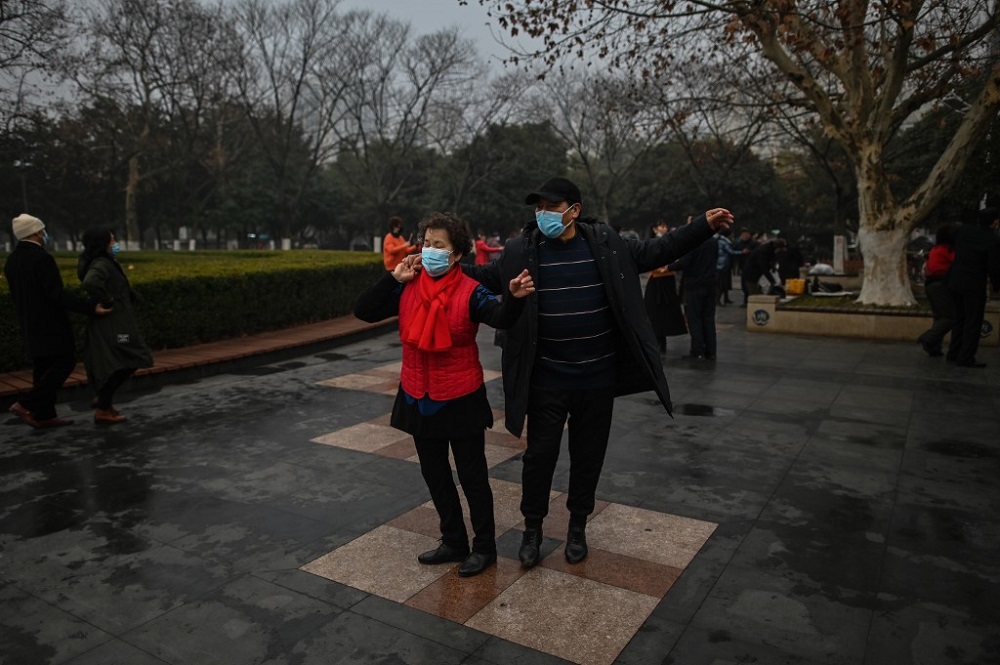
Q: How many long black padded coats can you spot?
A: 1